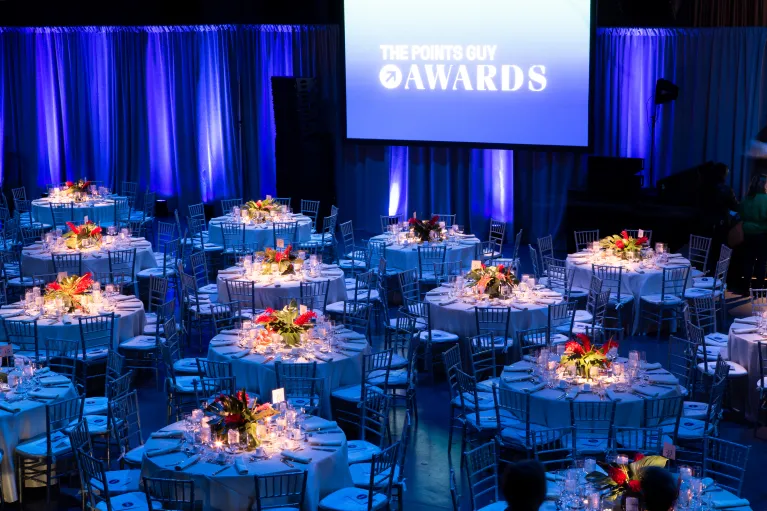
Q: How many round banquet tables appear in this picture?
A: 14